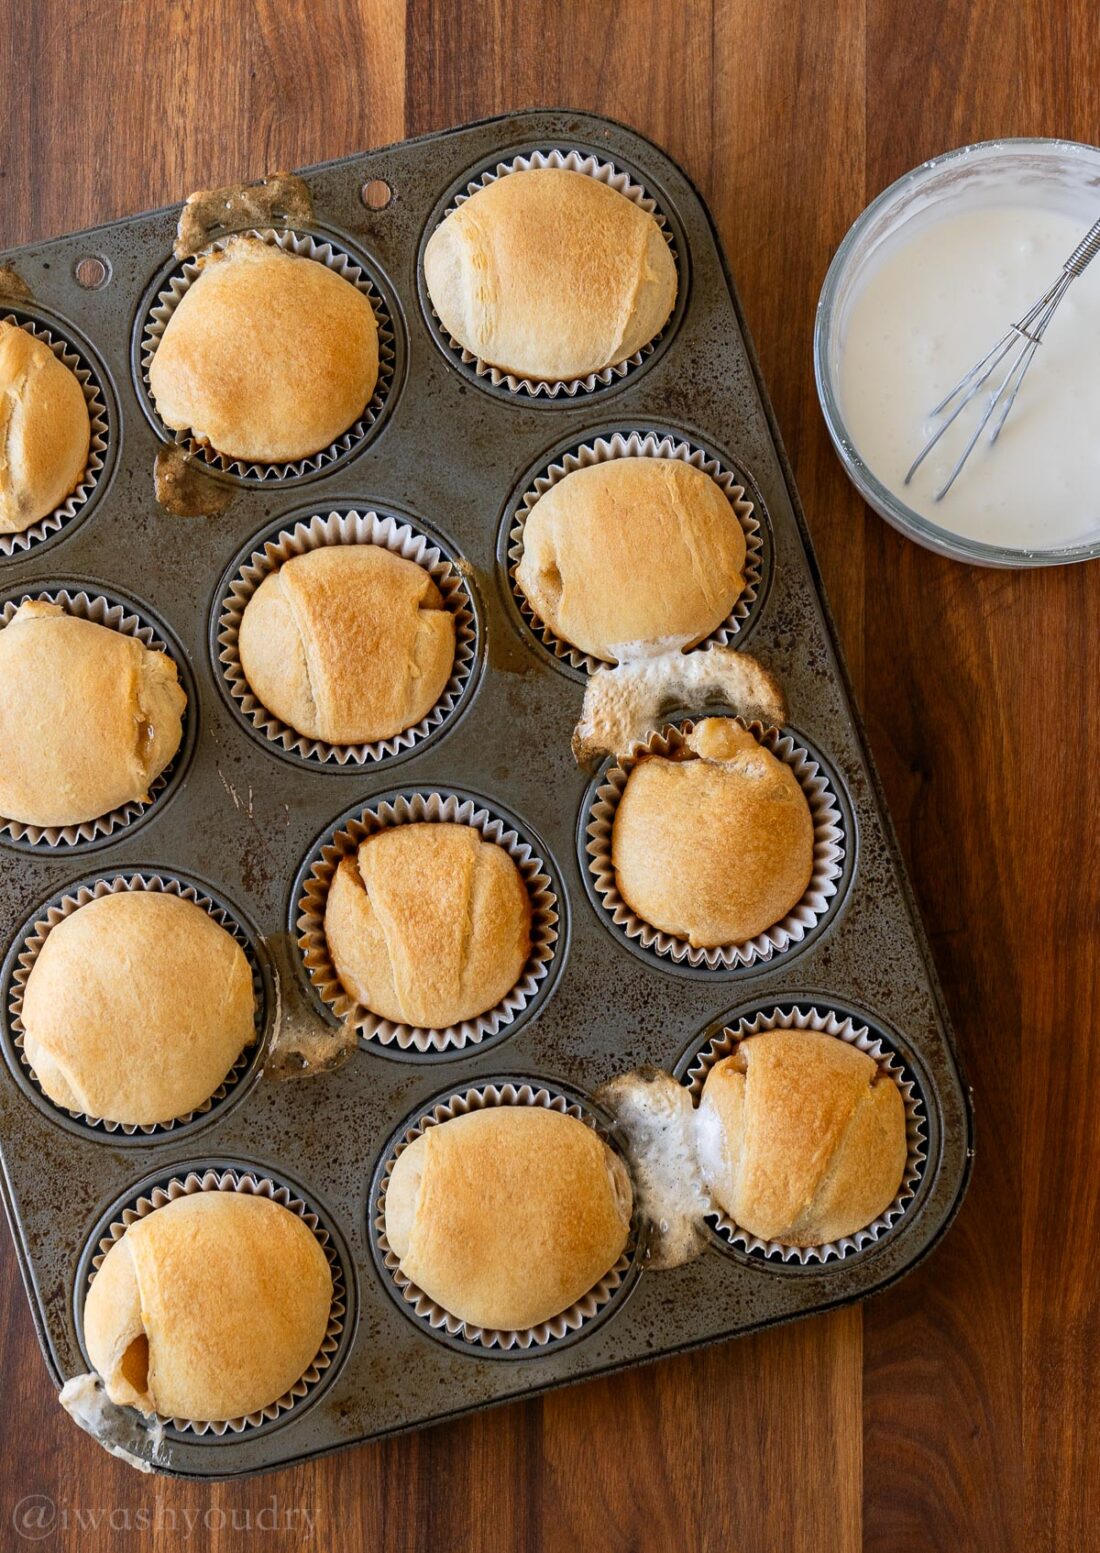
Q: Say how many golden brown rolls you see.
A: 12